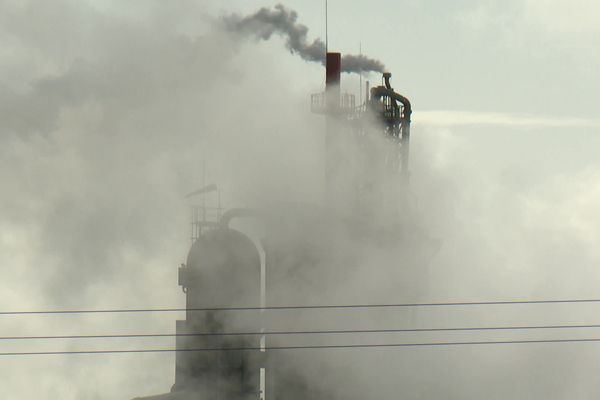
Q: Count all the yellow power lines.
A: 0